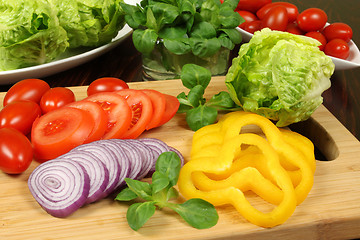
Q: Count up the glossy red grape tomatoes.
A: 15